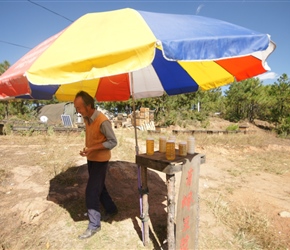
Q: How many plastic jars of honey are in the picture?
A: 6